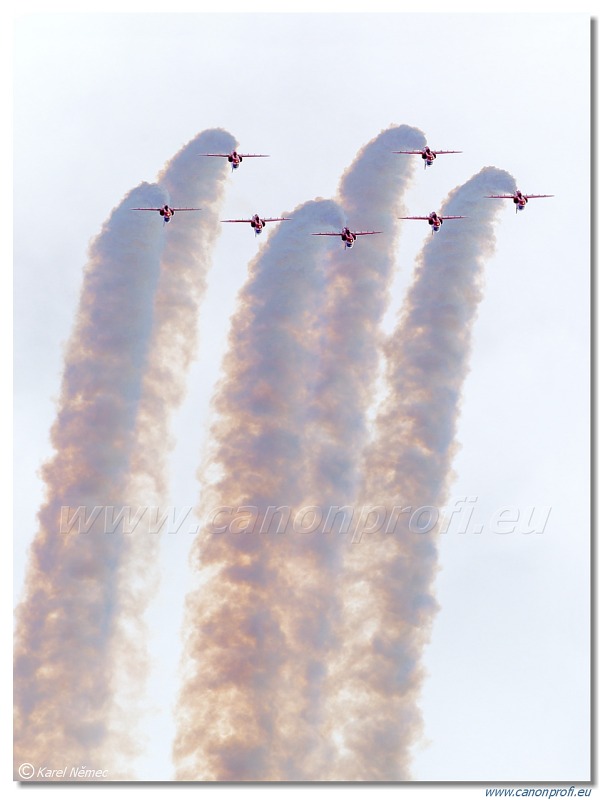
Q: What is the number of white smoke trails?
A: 5